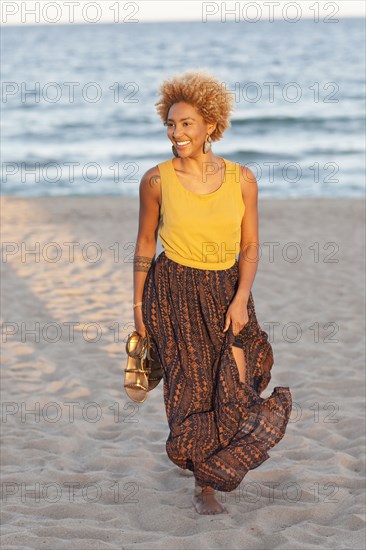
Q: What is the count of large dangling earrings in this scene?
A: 2